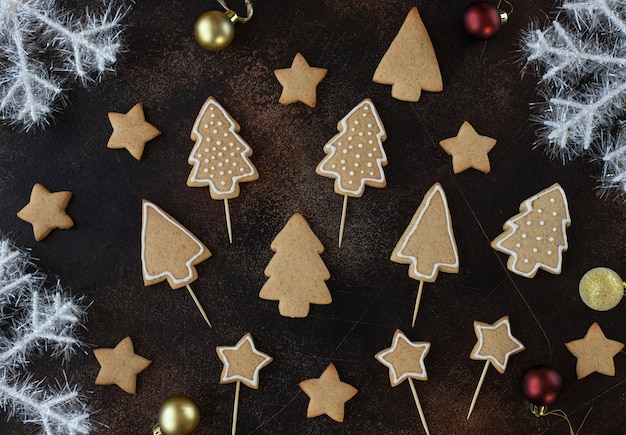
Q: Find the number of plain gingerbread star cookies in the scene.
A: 7